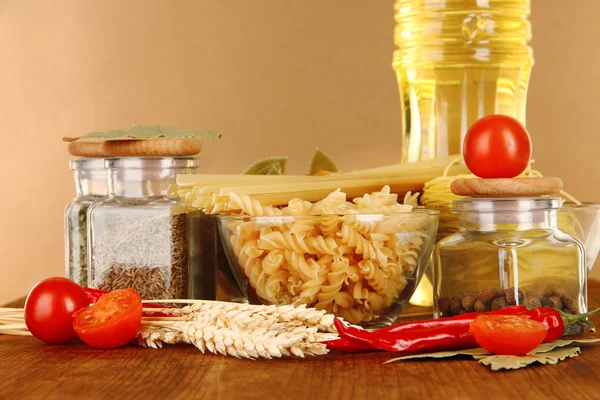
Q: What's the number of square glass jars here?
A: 3